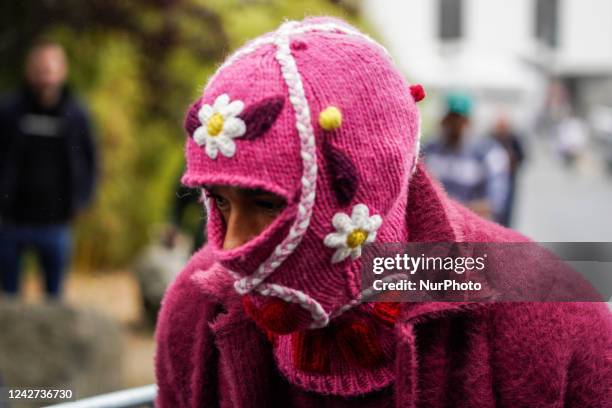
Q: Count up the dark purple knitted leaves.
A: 3